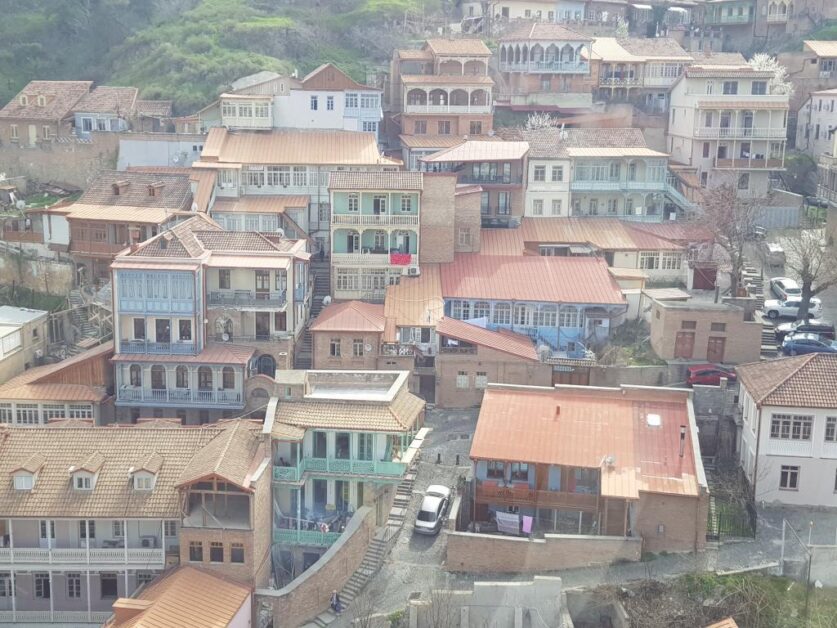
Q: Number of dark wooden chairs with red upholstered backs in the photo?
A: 0